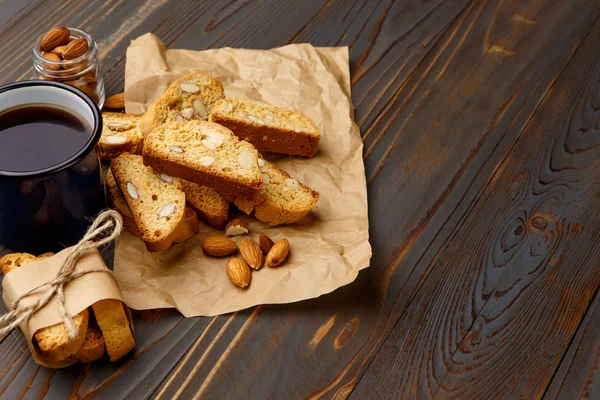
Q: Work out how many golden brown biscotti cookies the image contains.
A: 11